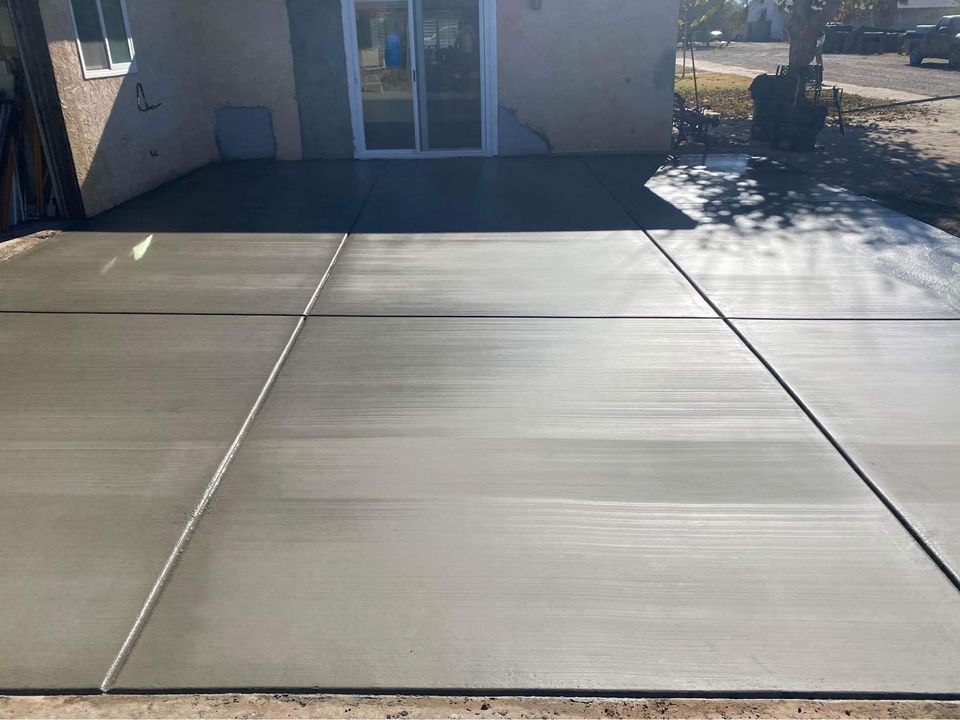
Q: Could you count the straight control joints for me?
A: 3